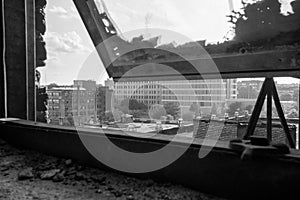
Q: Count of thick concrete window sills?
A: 1